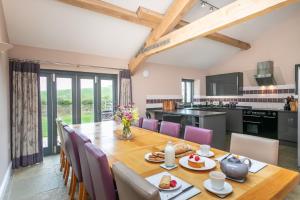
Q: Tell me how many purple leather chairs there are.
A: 7